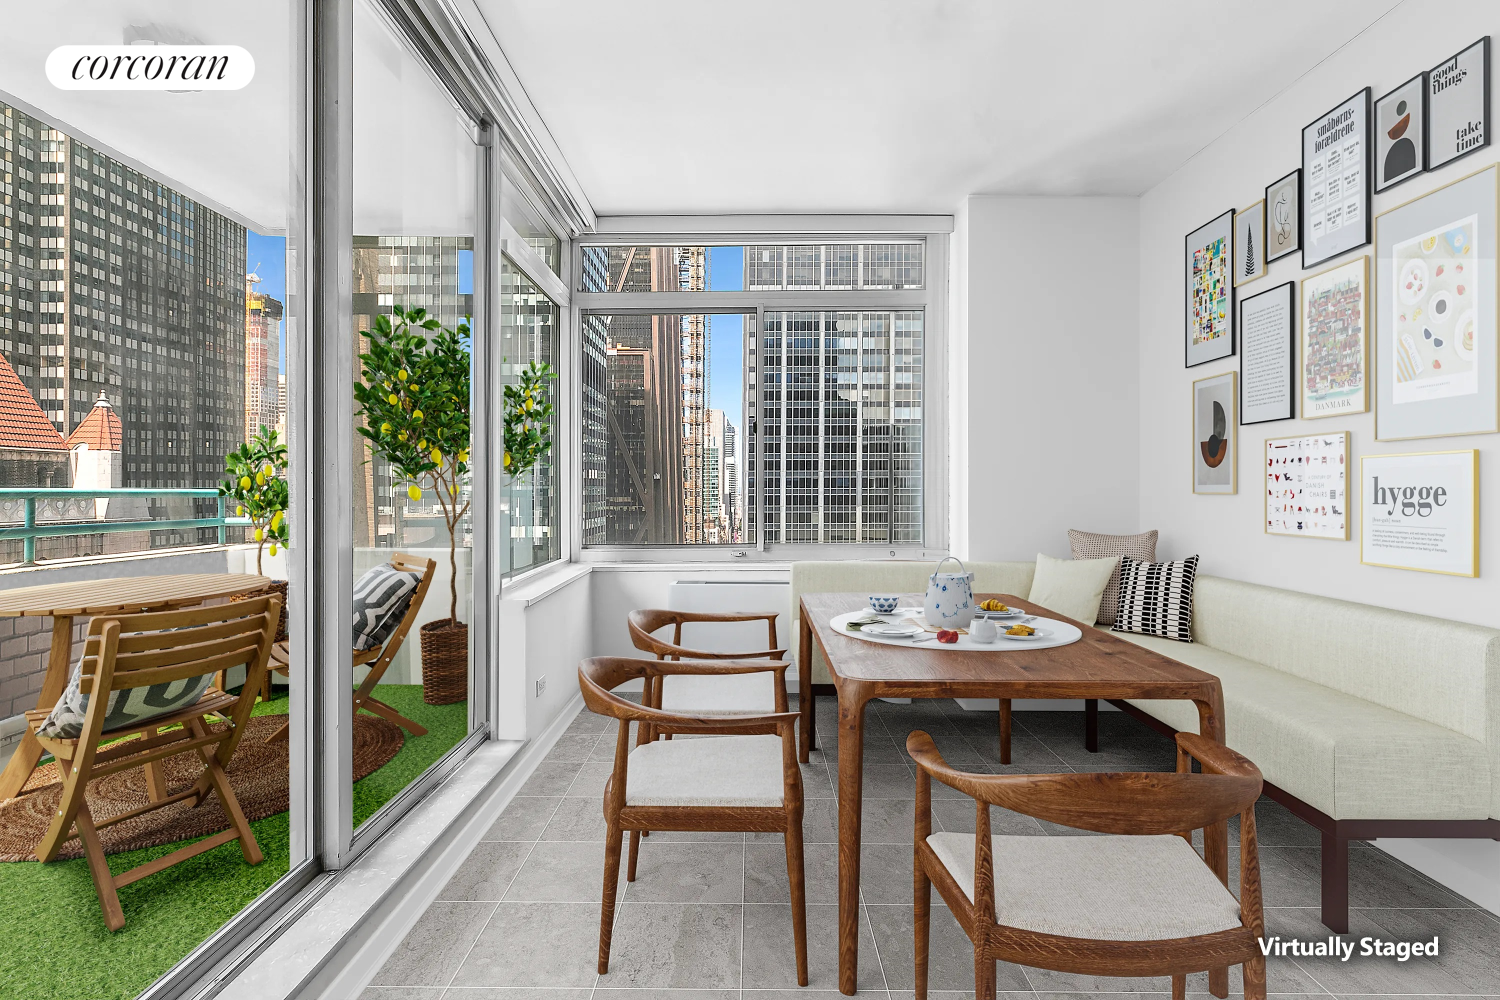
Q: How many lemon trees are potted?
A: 2